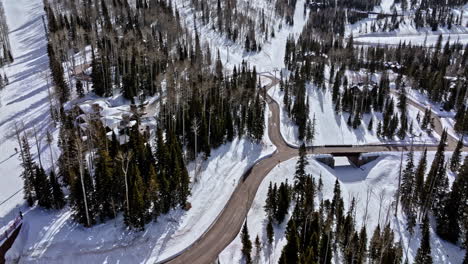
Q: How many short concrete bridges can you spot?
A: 1